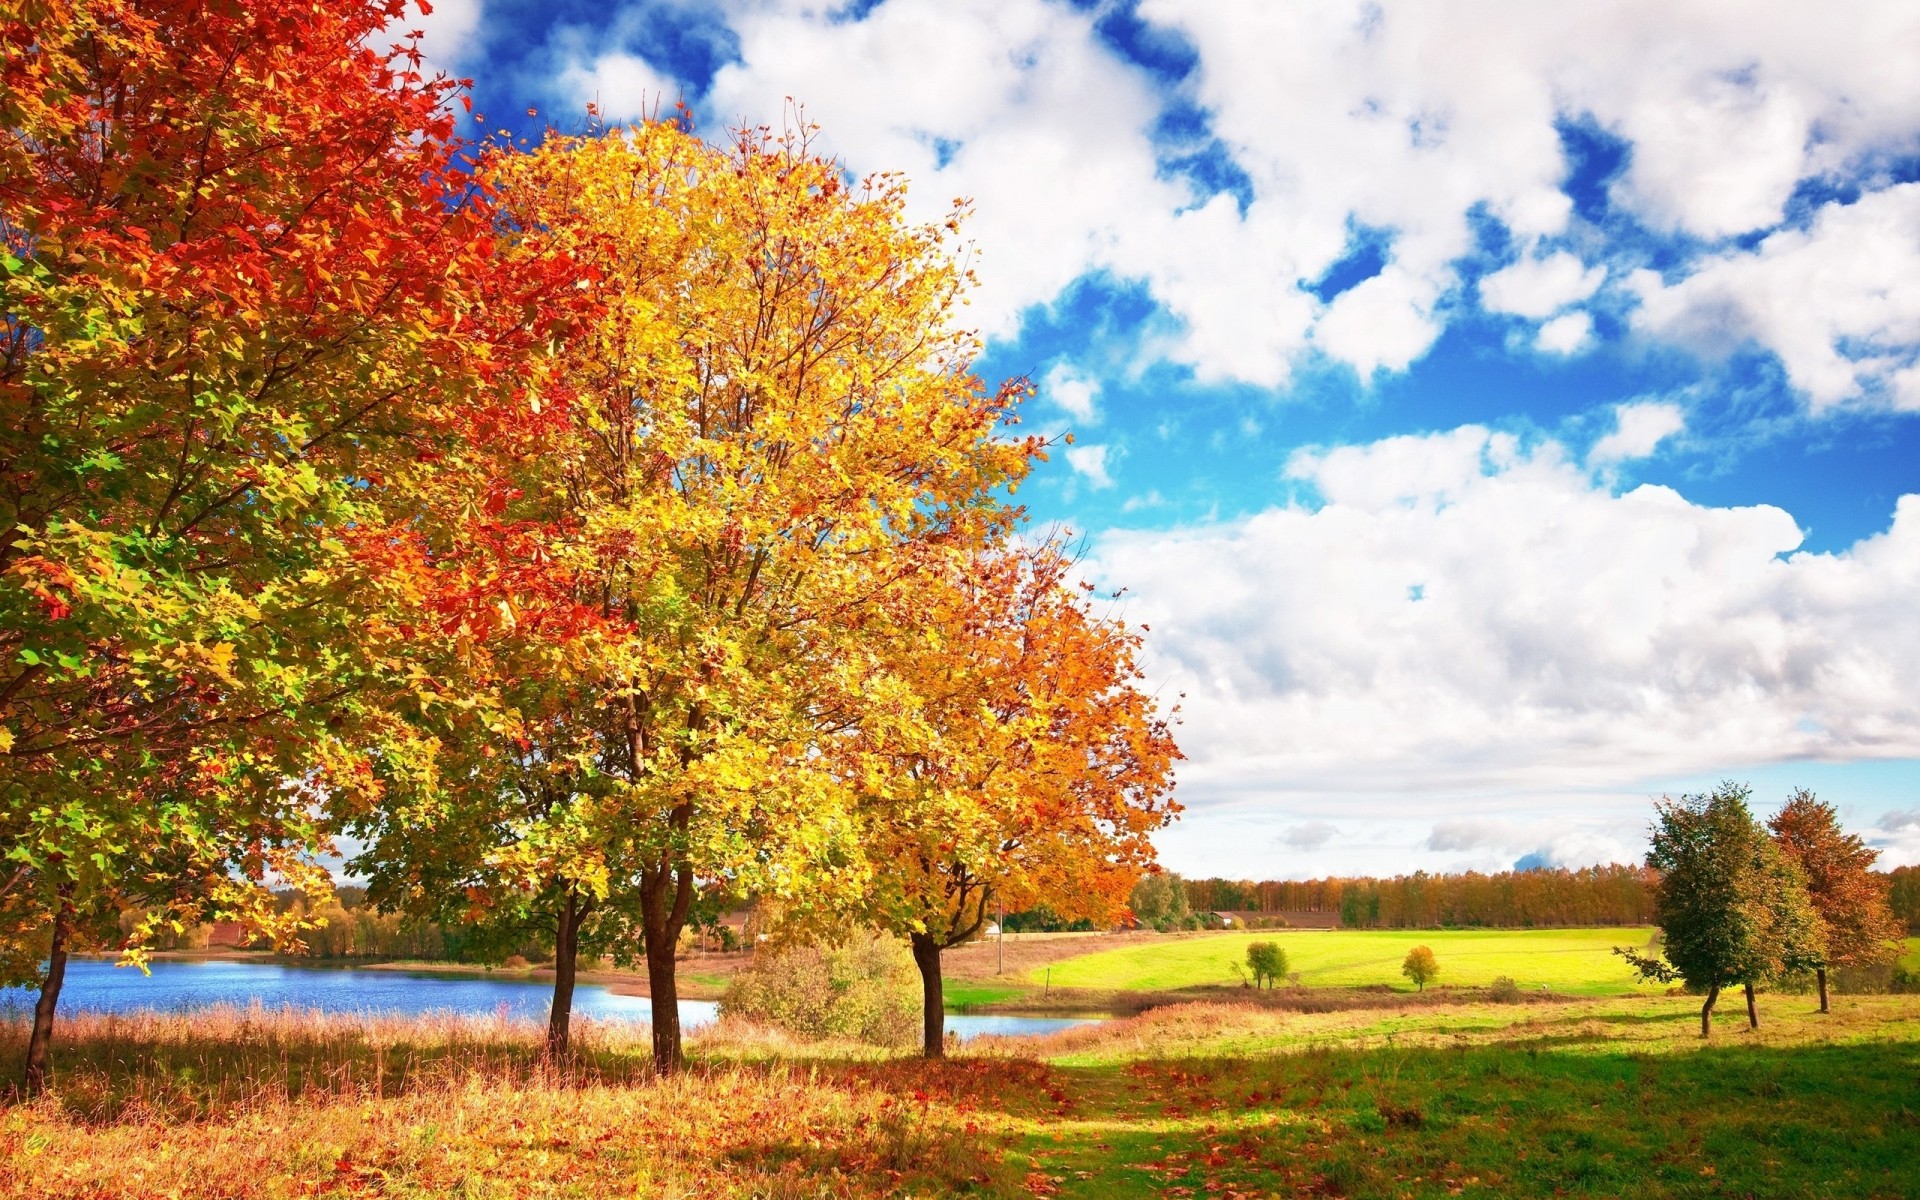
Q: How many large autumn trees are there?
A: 4